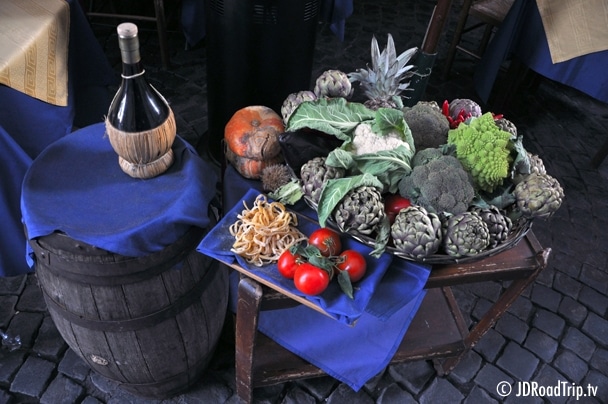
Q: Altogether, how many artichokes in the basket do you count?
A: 12